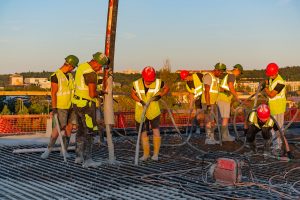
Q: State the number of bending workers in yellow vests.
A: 1